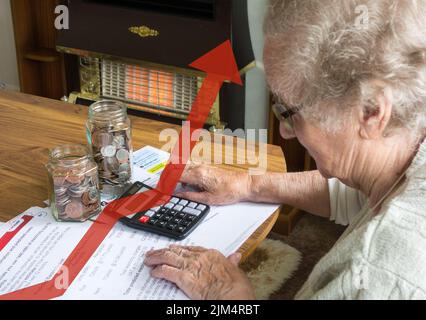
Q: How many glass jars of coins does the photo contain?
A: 2